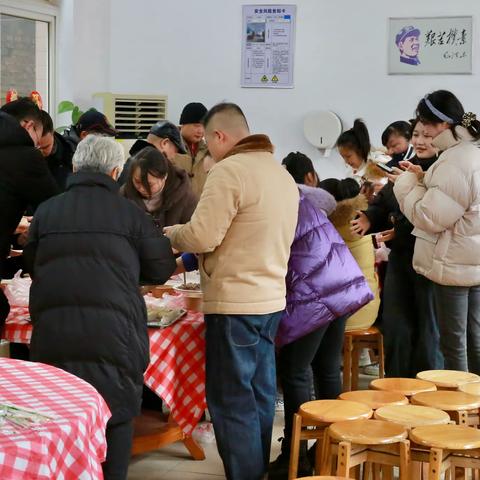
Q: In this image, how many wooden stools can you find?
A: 11